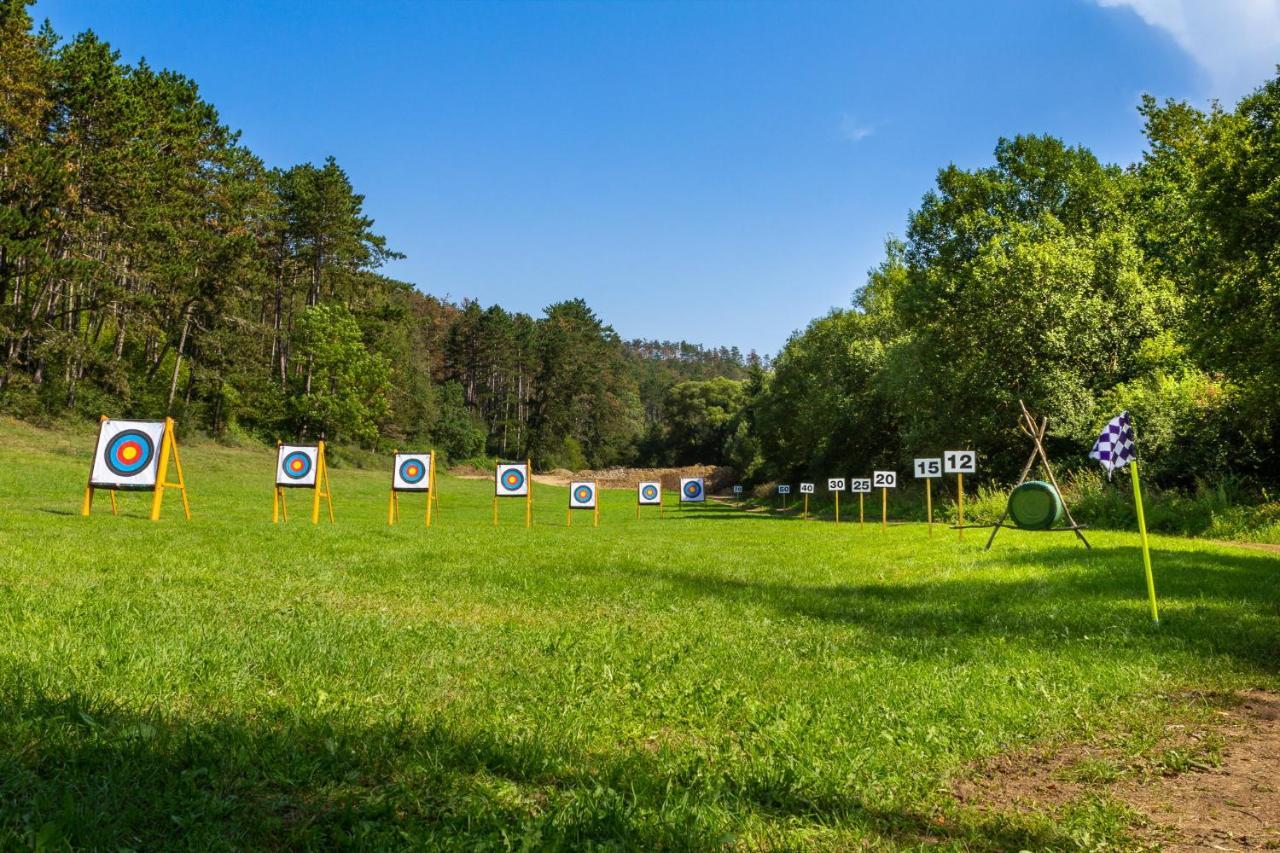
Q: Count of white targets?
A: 7